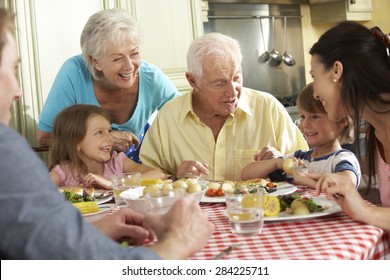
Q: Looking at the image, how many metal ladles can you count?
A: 3